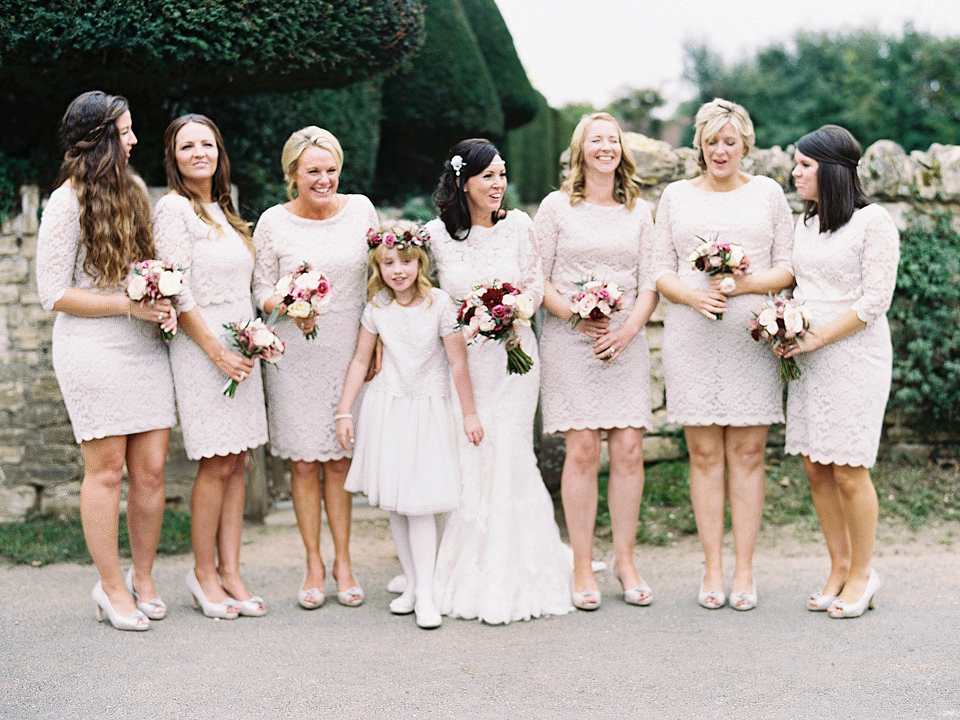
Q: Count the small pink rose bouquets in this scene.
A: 6